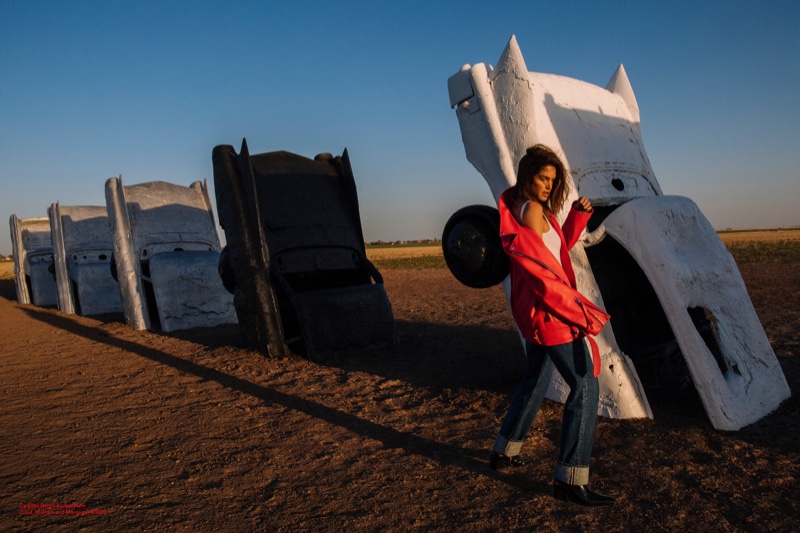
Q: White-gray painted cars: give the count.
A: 4